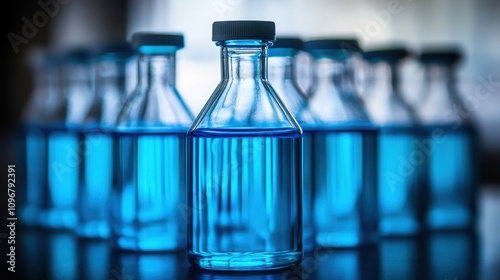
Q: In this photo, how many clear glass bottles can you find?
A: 9